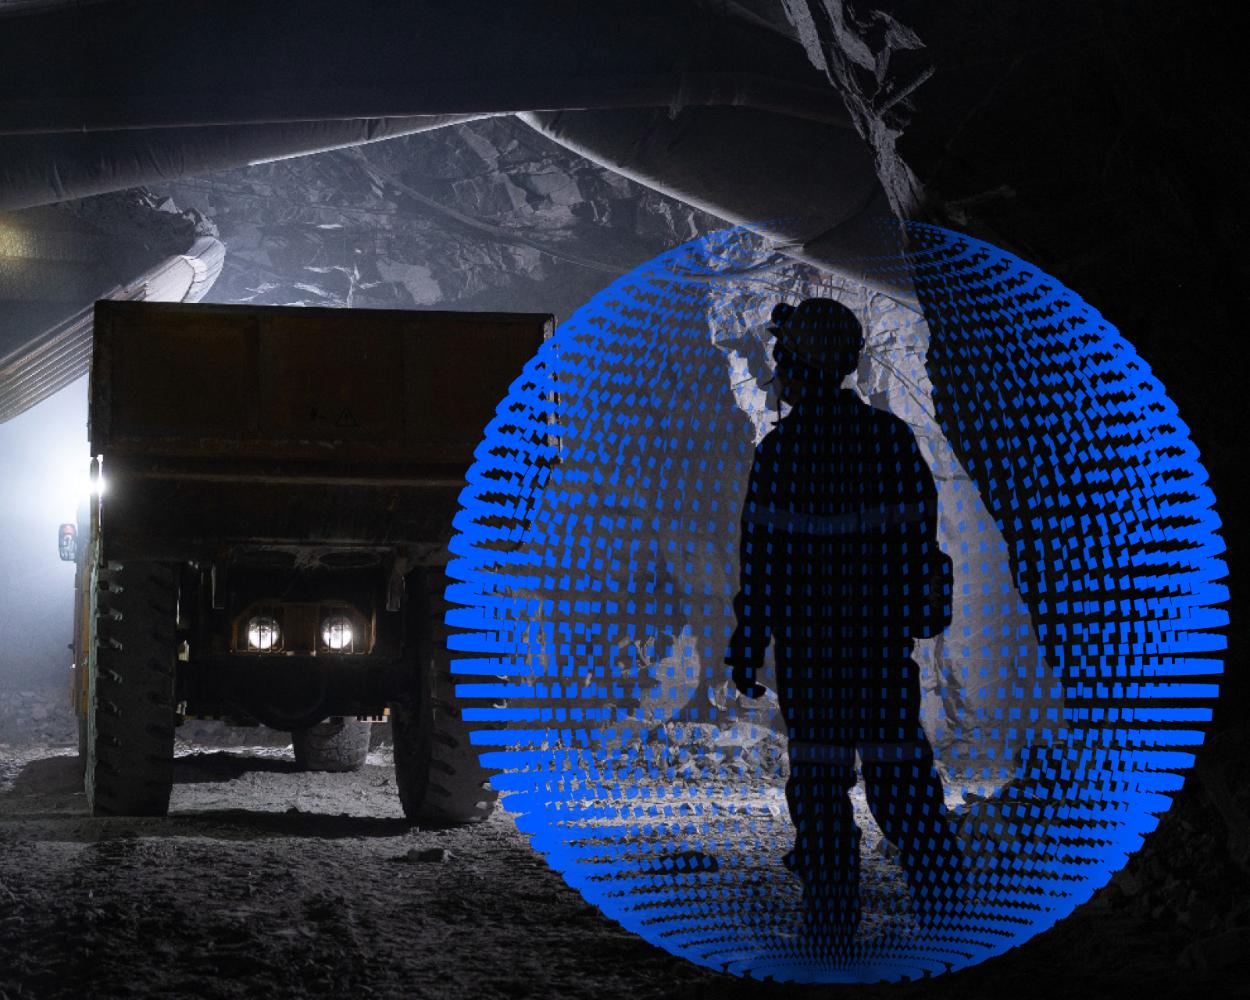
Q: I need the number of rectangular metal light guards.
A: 2